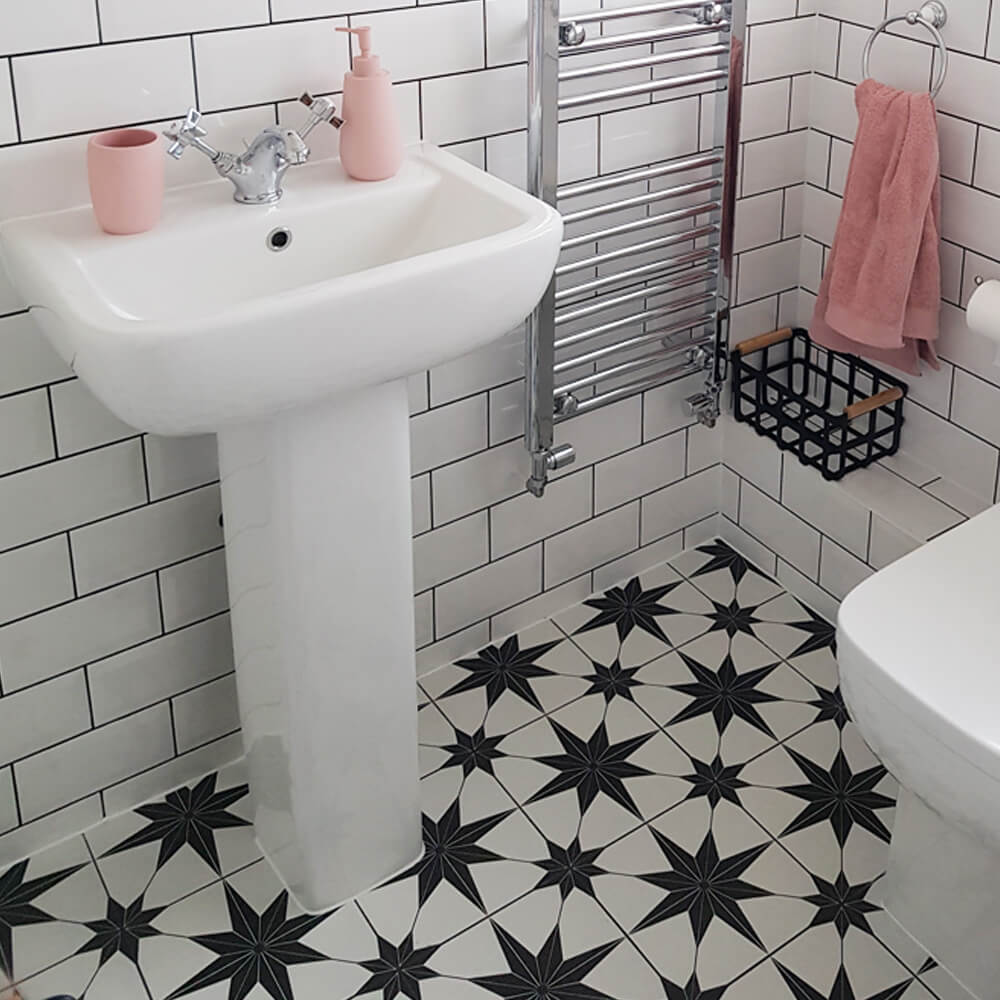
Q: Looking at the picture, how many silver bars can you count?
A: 14